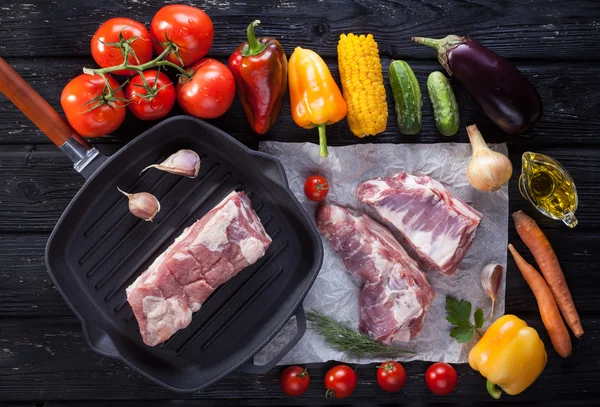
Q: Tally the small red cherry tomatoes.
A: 5